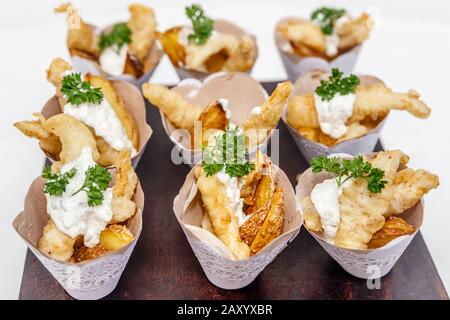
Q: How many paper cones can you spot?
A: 9